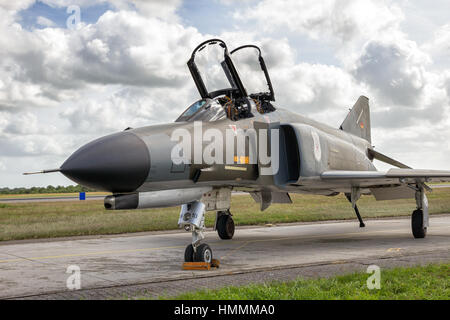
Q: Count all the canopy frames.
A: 2